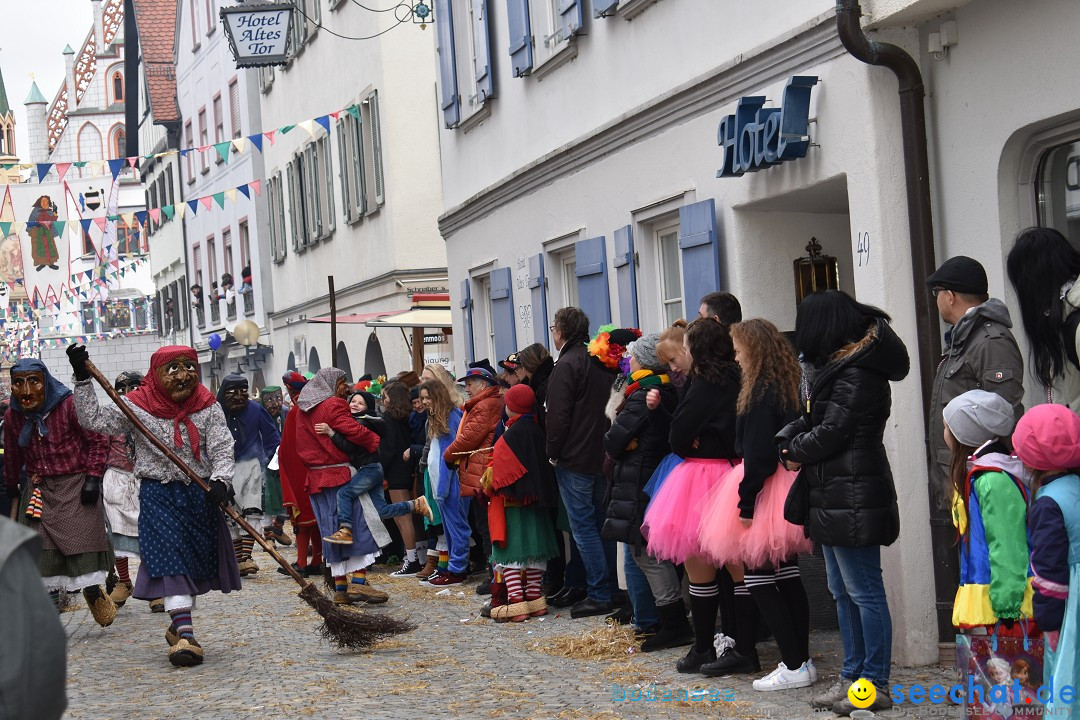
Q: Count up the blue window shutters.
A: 11